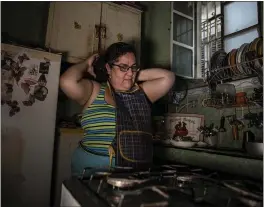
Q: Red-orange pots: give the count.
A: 1